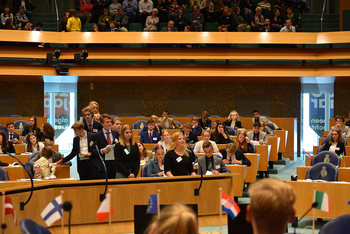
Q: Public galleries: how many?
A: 1